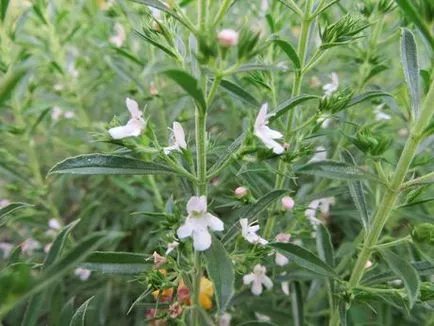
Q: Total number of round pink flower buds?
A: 3